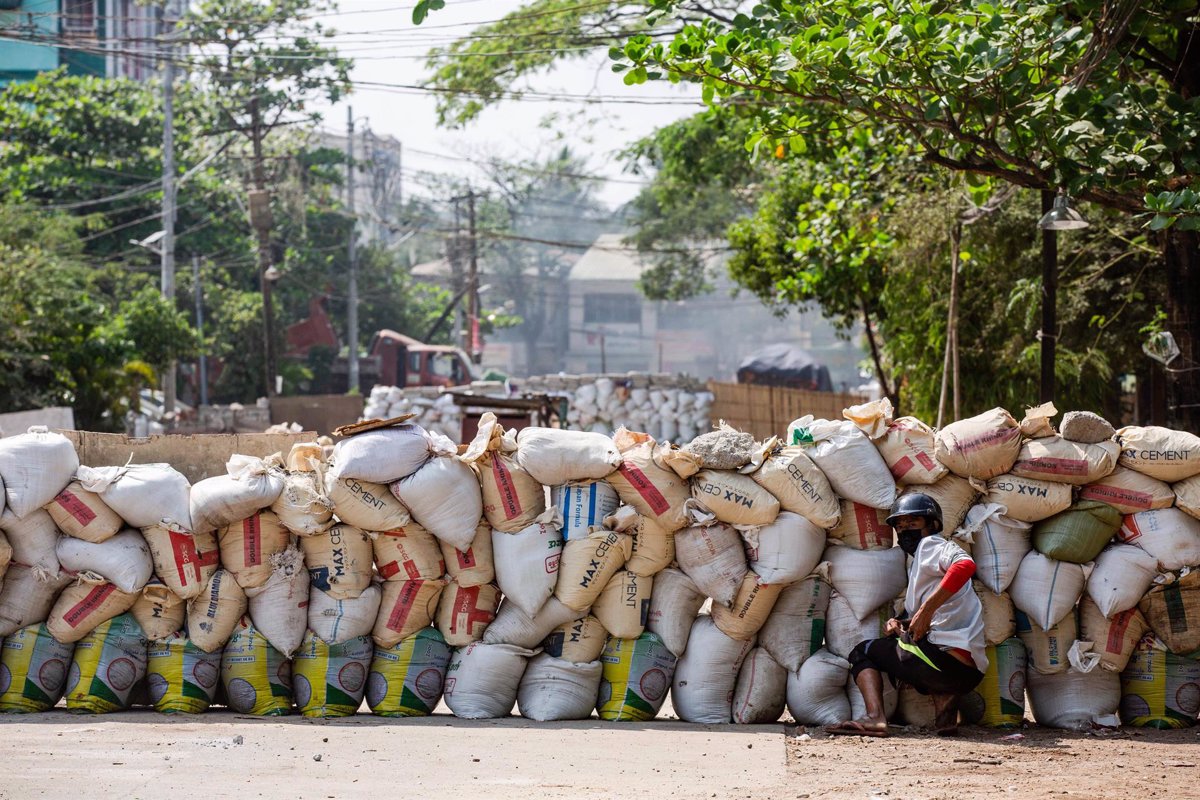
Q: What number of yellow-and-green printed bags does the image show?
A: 9